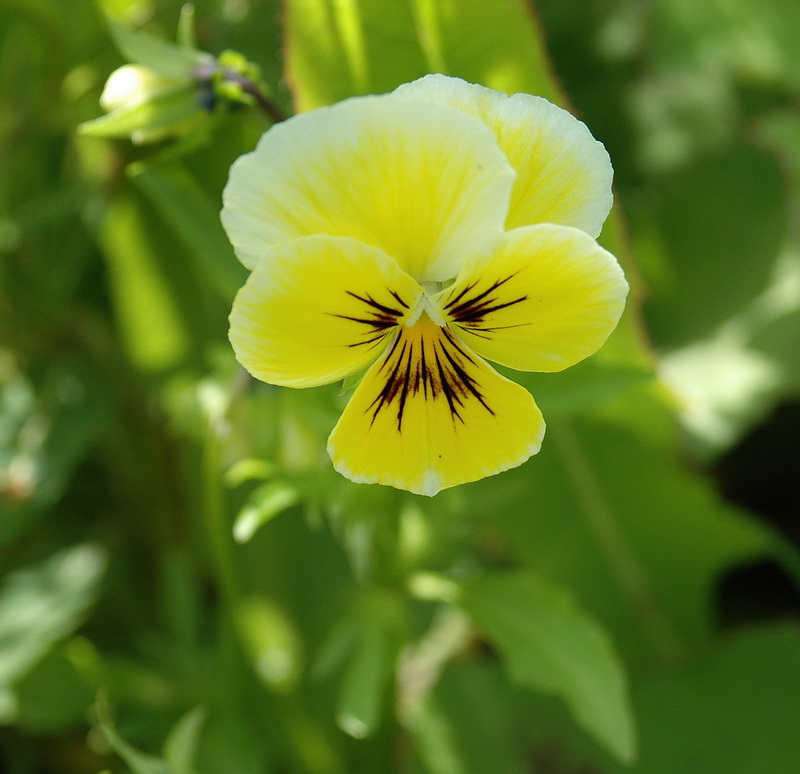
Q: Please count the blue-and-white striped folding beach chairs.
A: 0